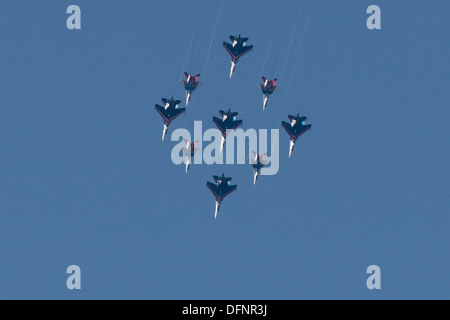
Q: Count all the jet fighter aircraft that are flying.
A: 9